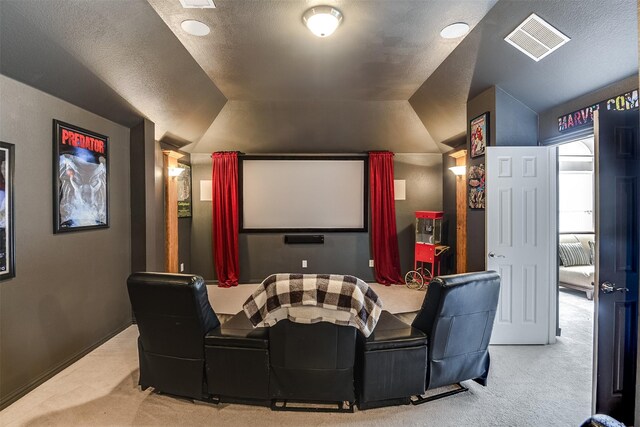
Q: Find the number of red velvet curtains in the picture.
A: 2